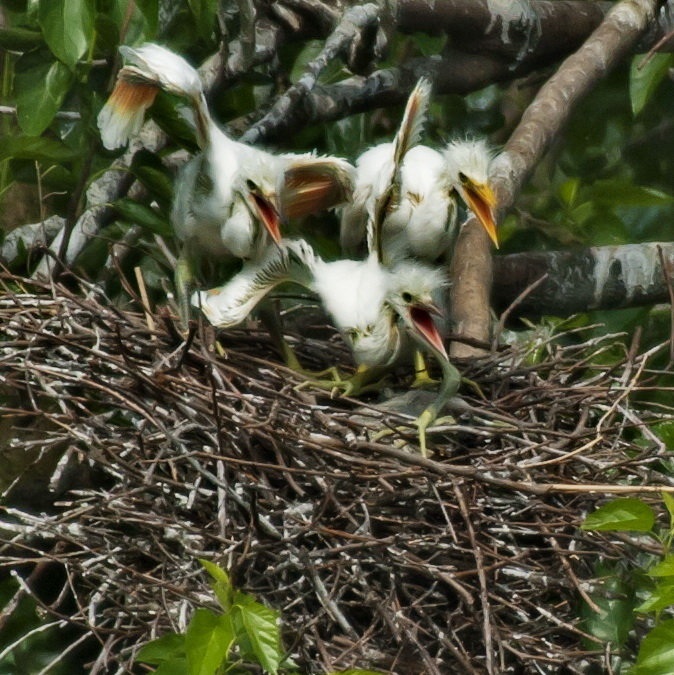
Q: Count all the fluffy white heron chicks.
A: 3